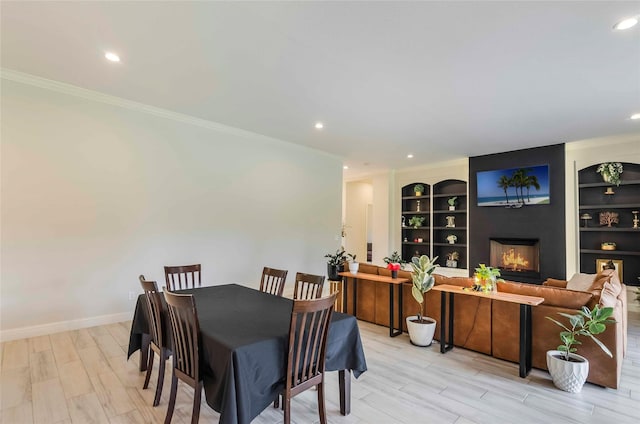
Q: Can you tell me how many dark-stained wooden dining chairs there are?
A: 6